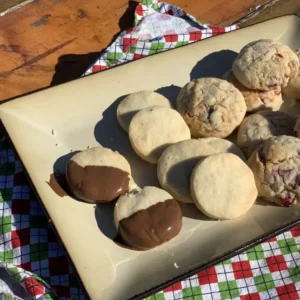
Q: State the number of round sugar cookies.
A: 4